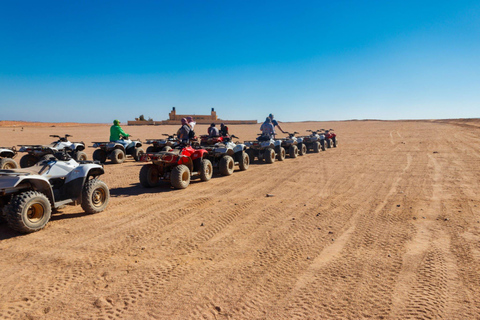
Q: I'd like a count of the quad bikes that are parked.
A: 12